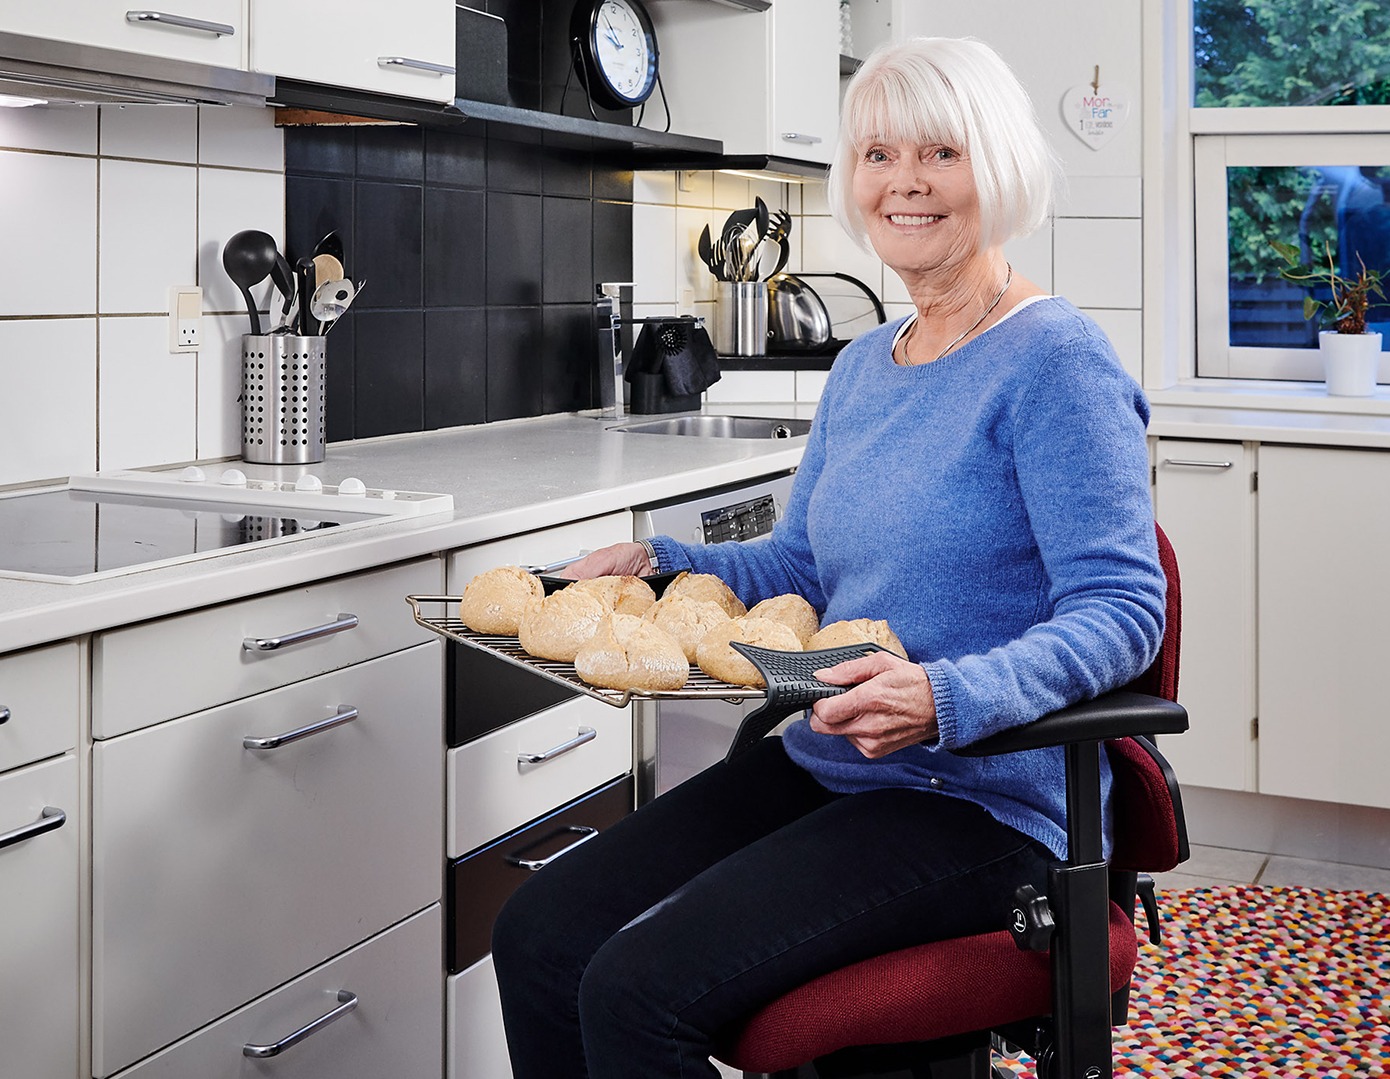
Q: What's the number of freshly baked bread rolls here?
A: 9